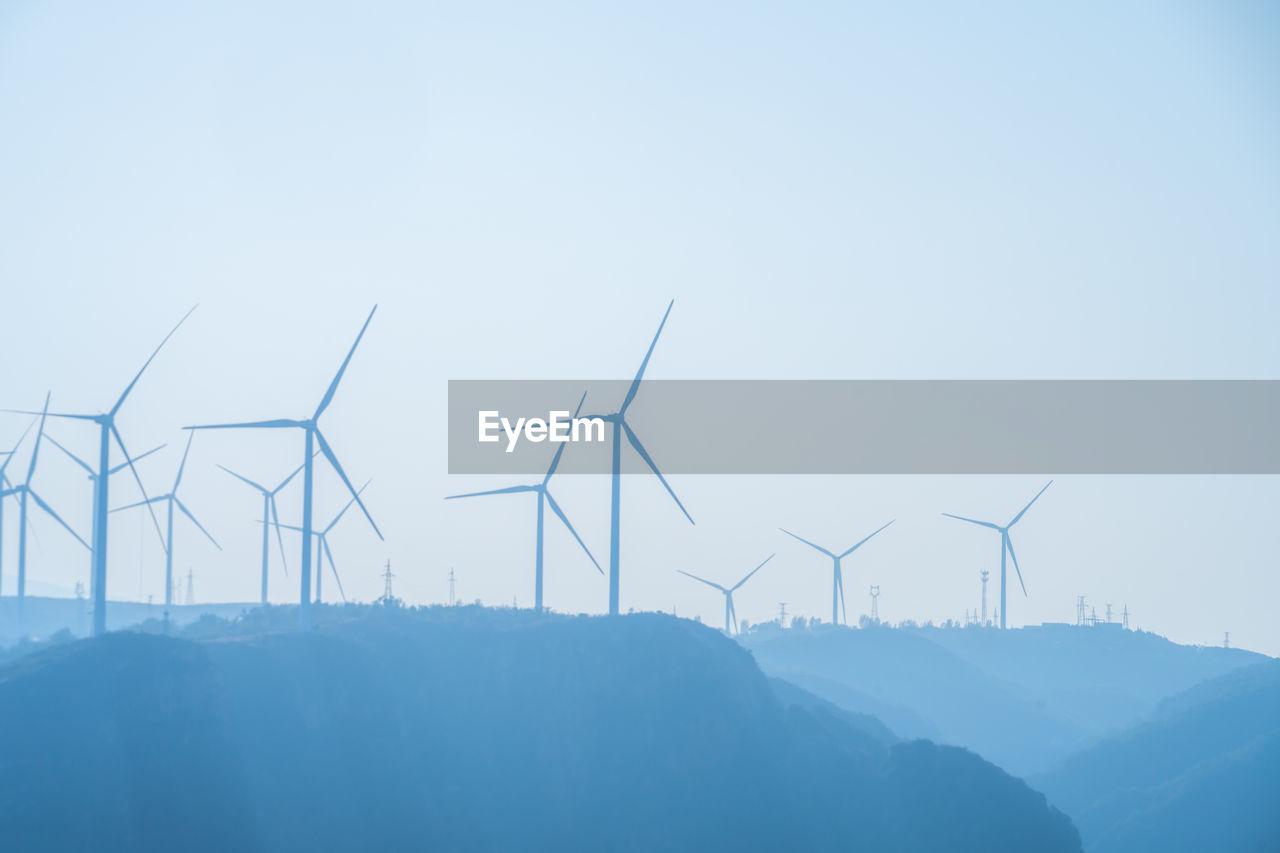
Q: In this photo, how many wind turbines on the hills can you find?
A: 13